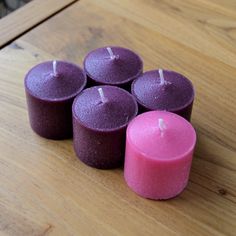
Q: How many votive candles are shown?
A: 5